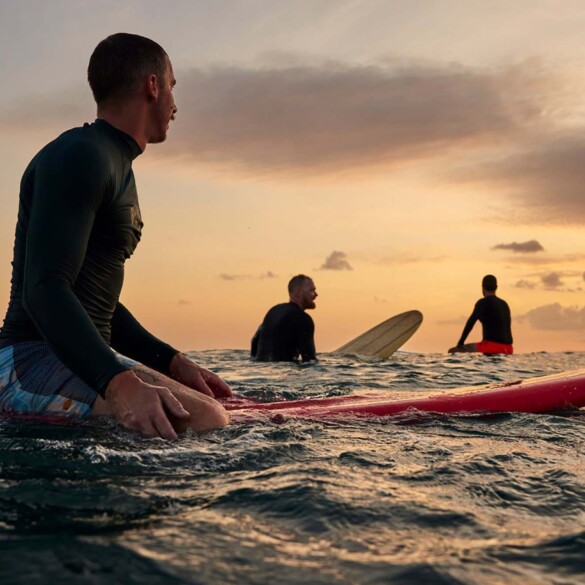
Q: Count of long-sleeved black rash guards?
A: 3